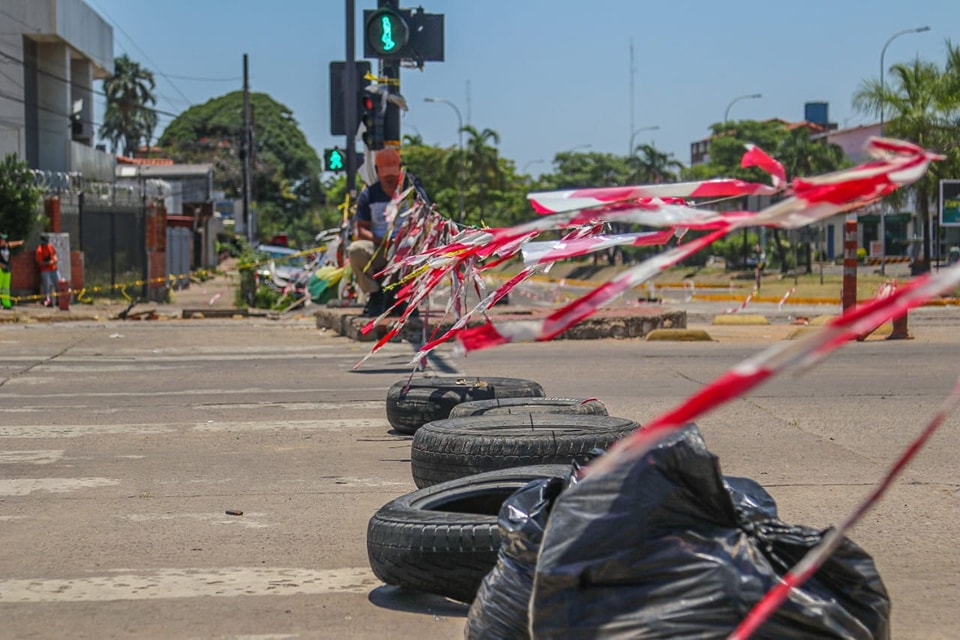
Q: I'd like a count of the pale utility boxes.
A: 1